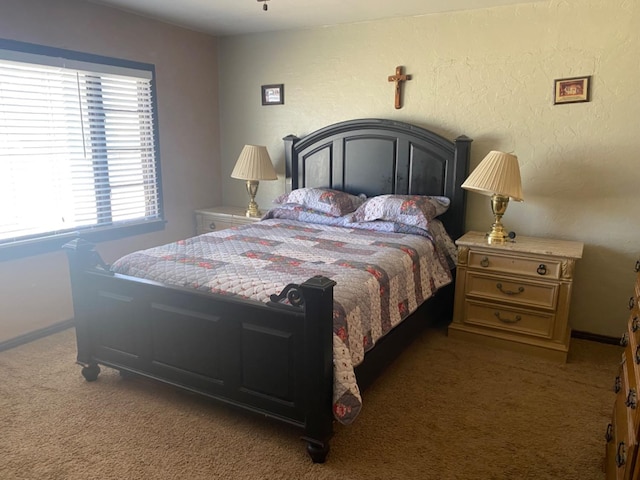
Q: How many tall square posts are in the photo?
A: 4